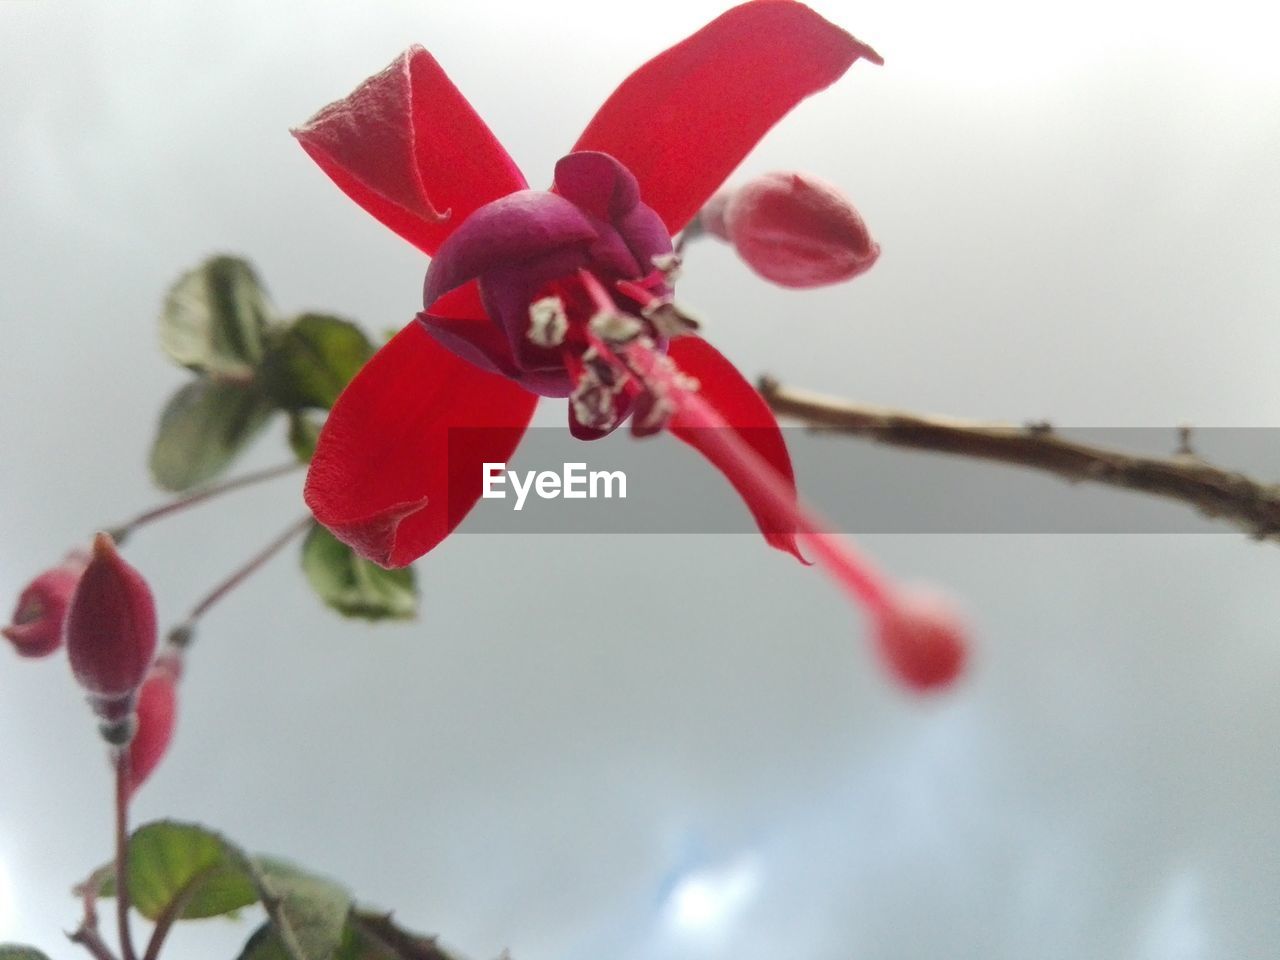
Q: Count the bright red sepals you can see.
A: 4